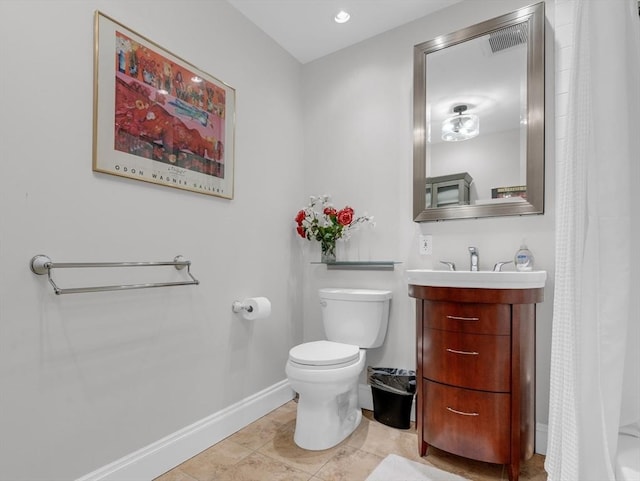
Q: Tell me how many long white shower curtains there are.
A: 1